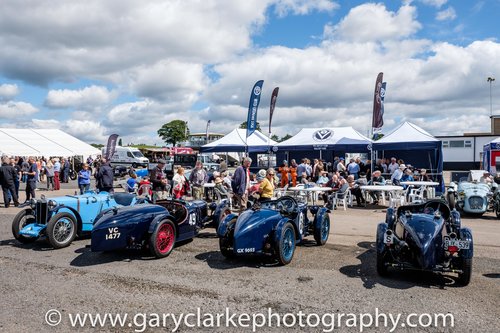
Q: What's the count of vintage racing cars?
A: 5